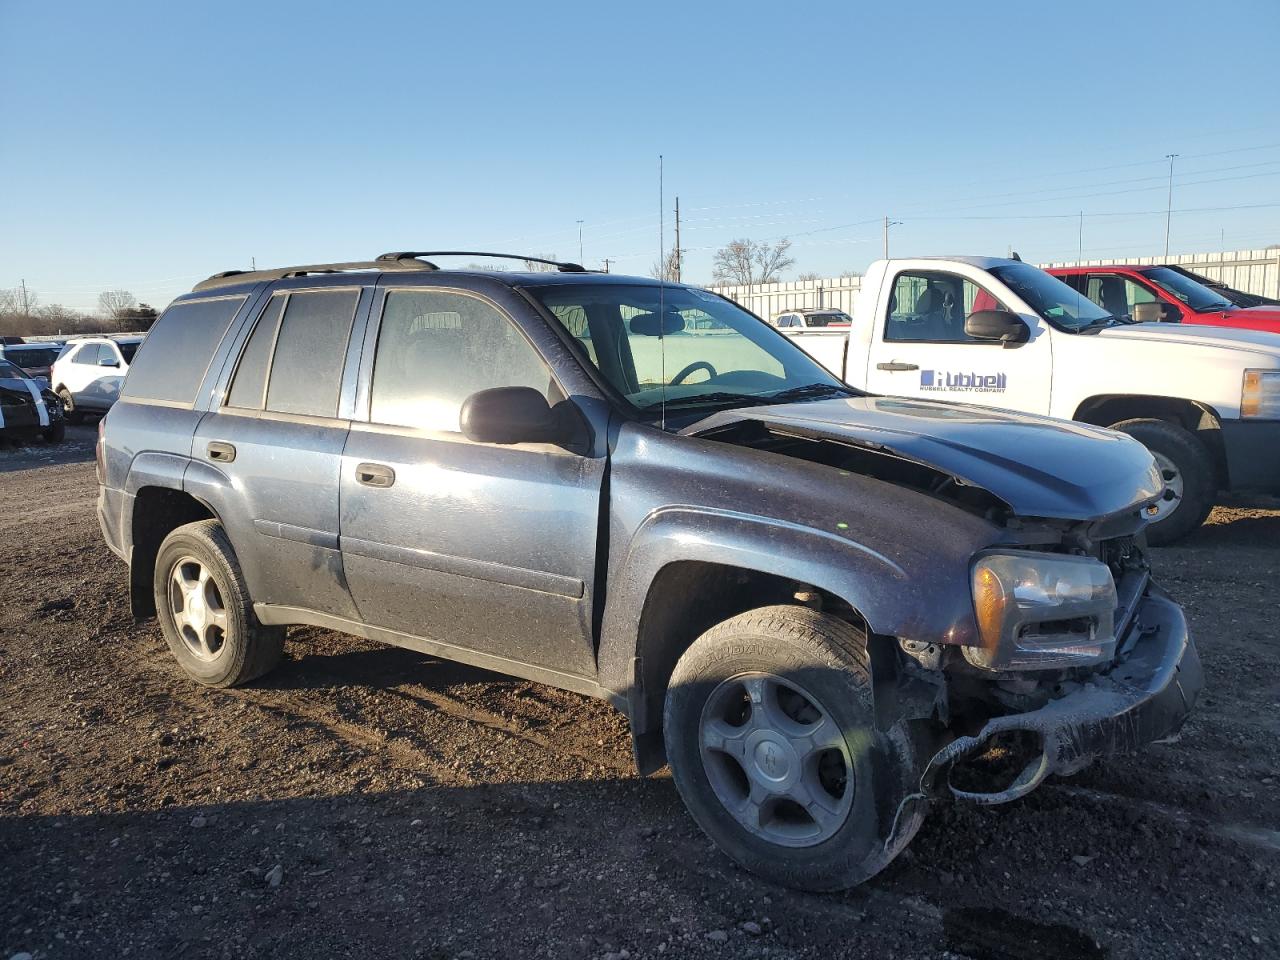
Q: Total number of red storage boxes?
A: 0